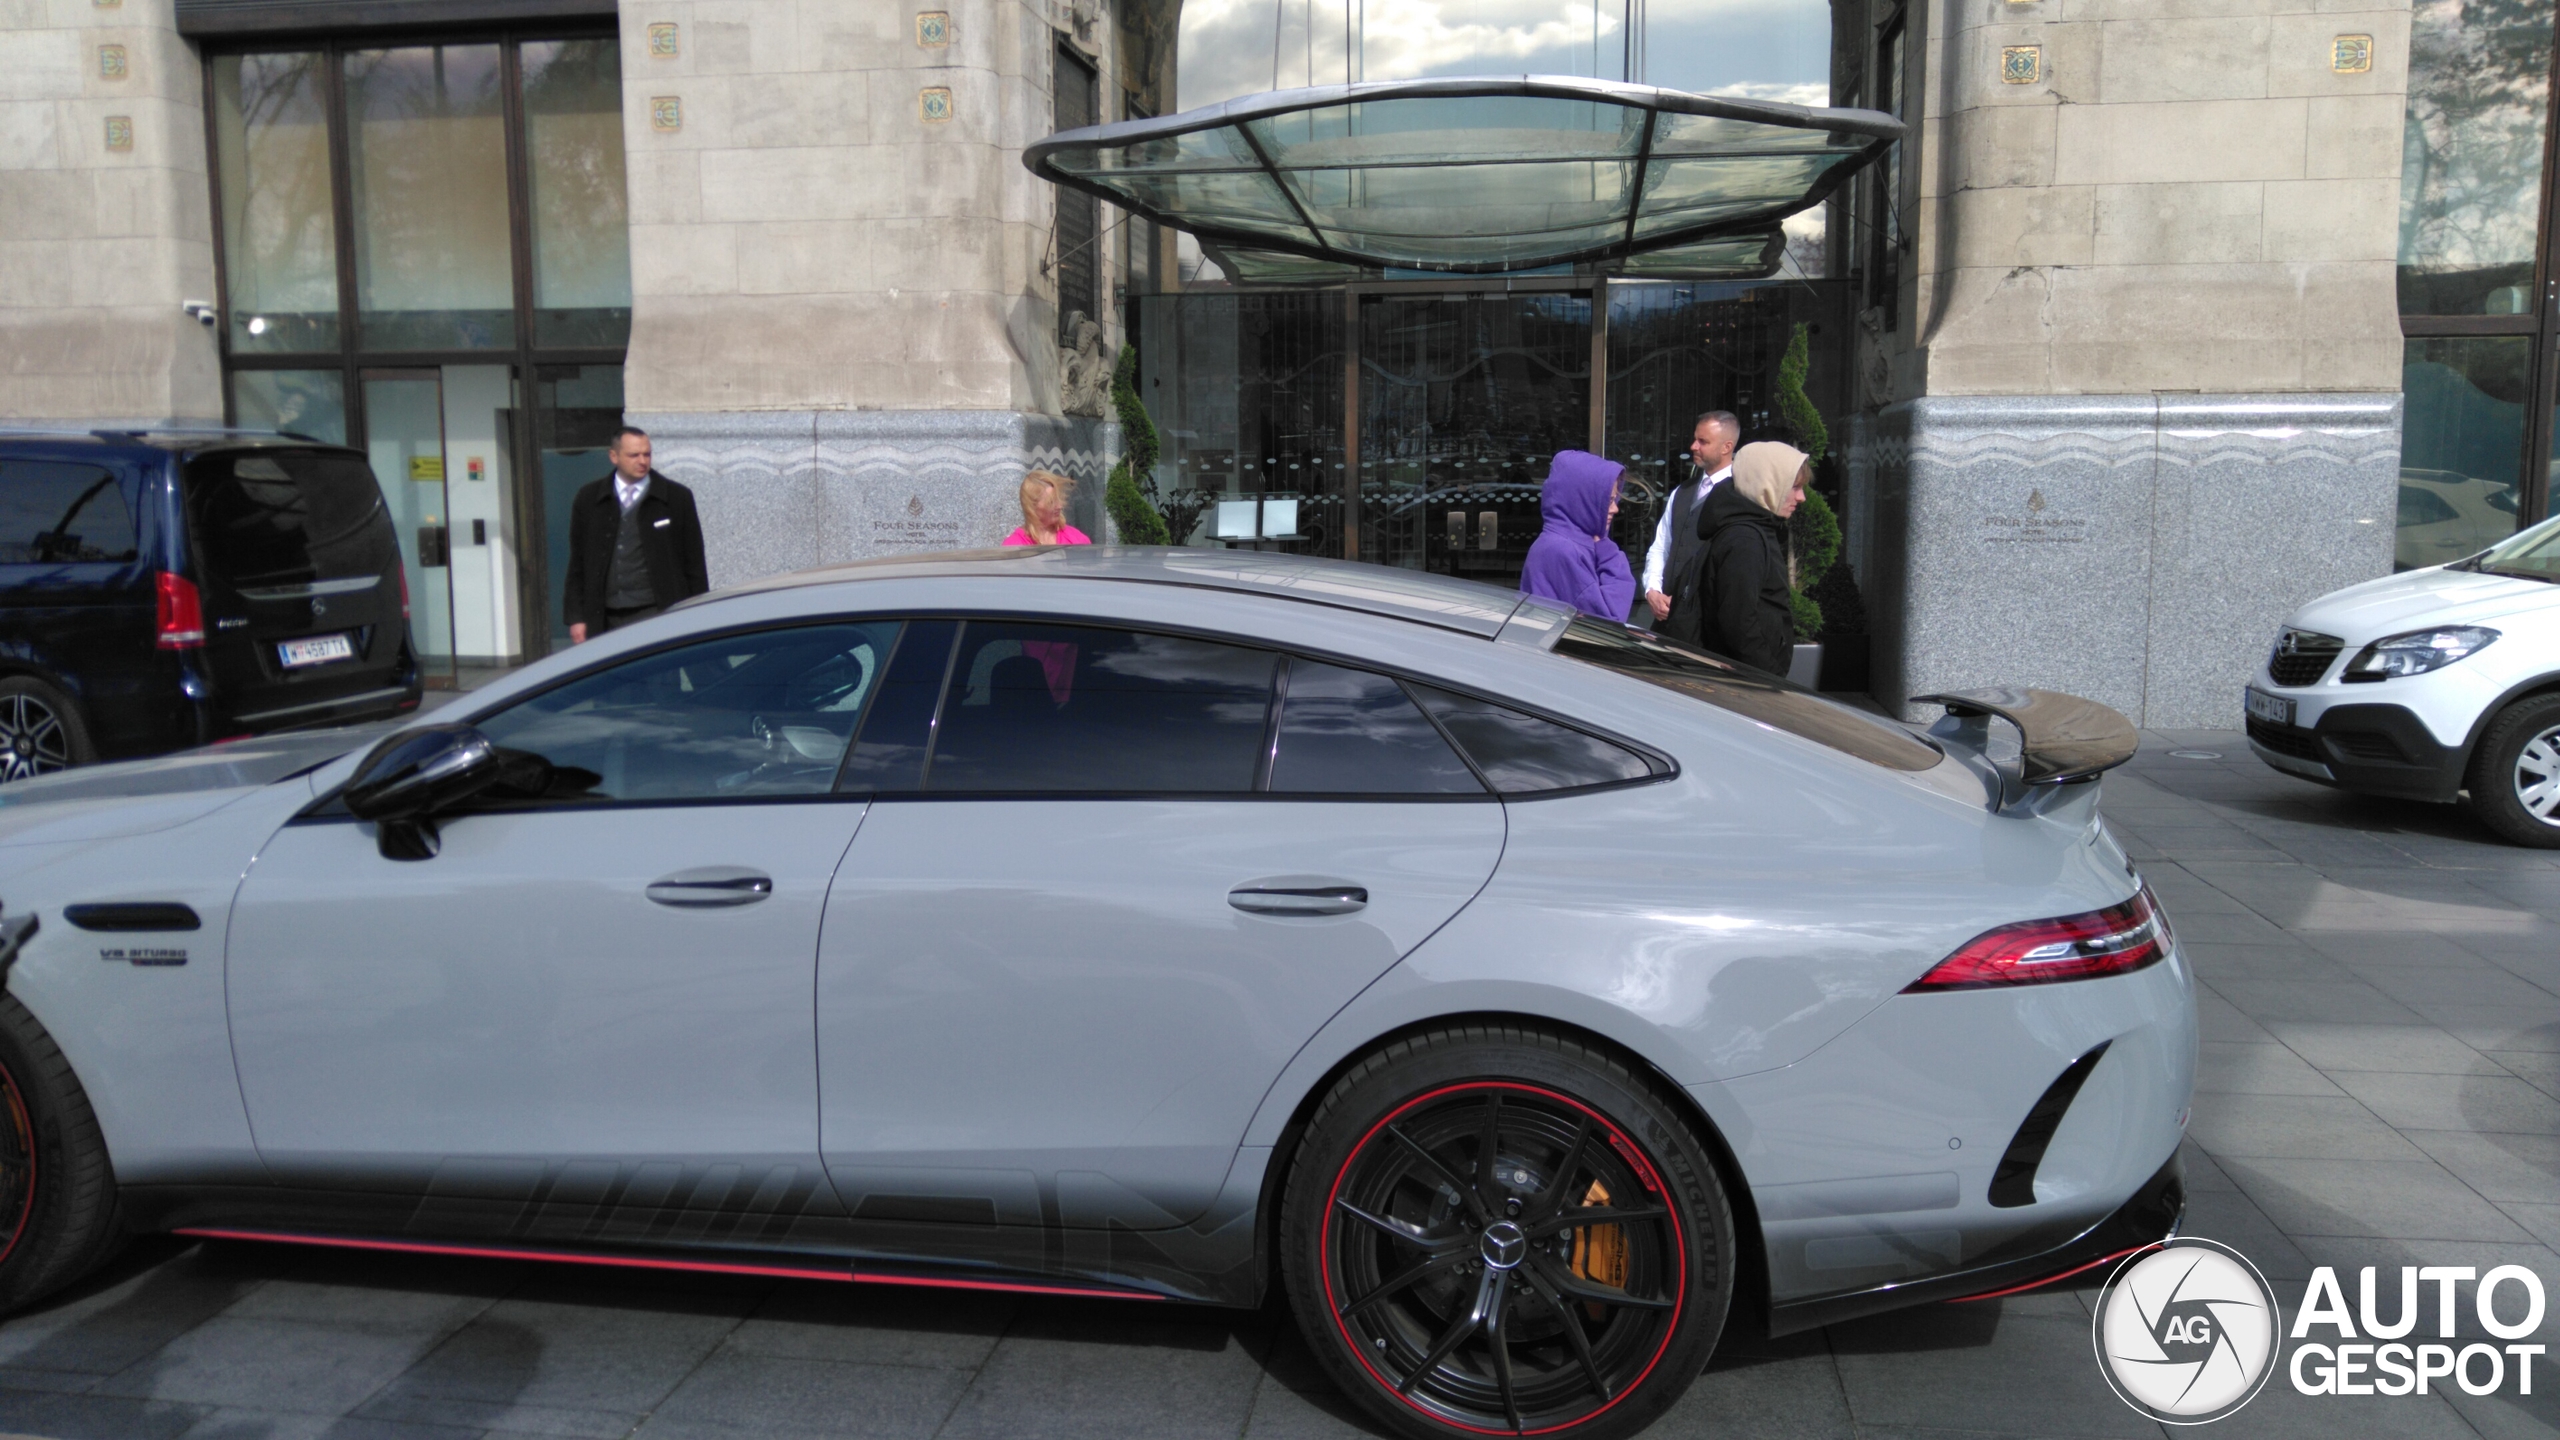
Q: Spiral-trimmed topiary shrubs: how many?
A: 2